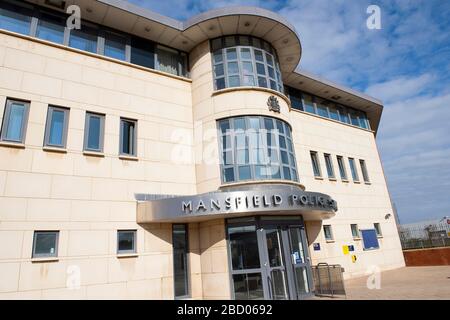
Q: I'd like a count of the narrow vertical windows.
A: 9